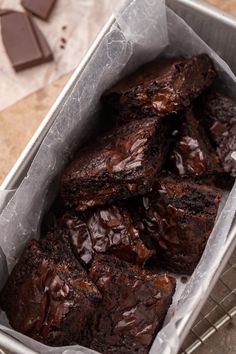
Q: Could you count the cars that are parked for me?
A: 0